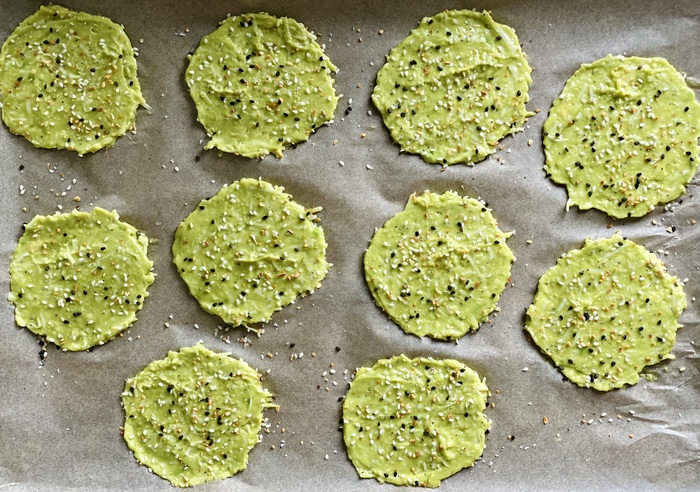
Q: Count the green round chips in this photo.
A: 10